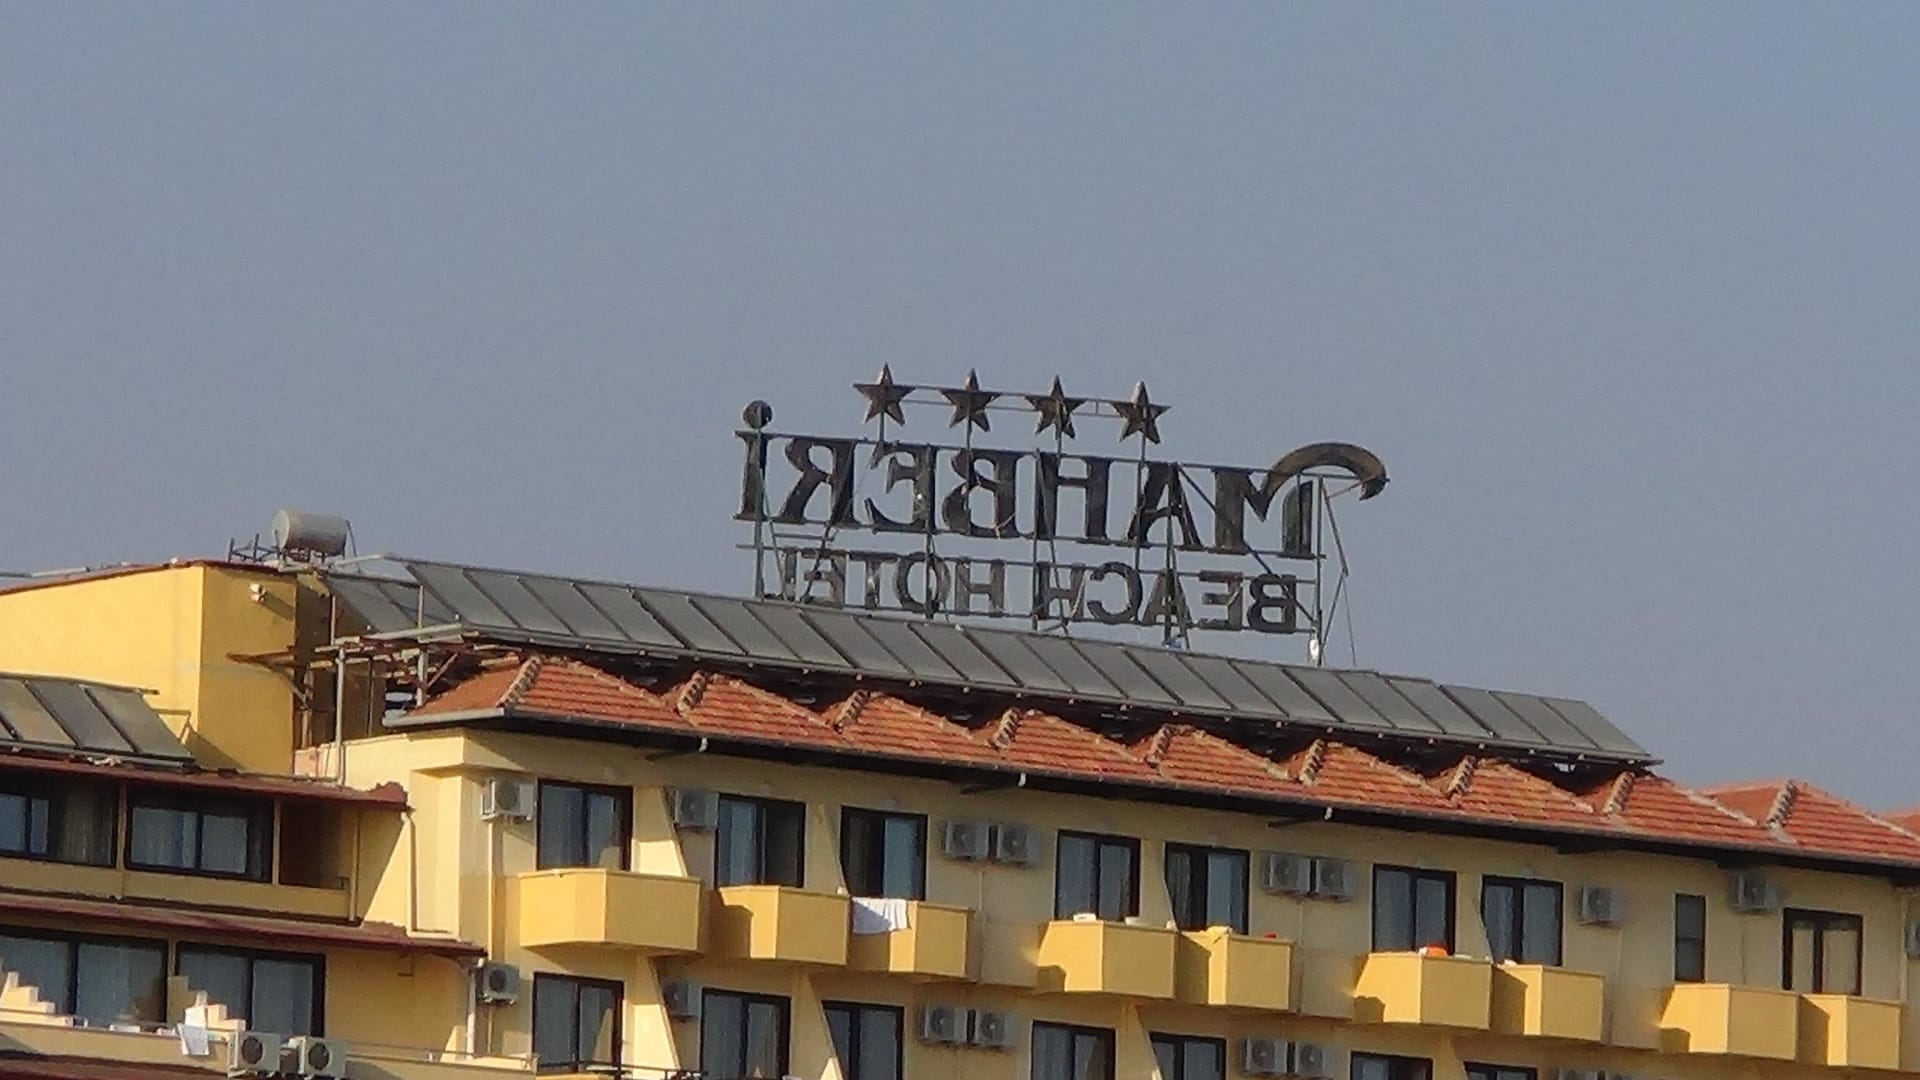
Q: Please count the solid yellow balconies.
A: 9